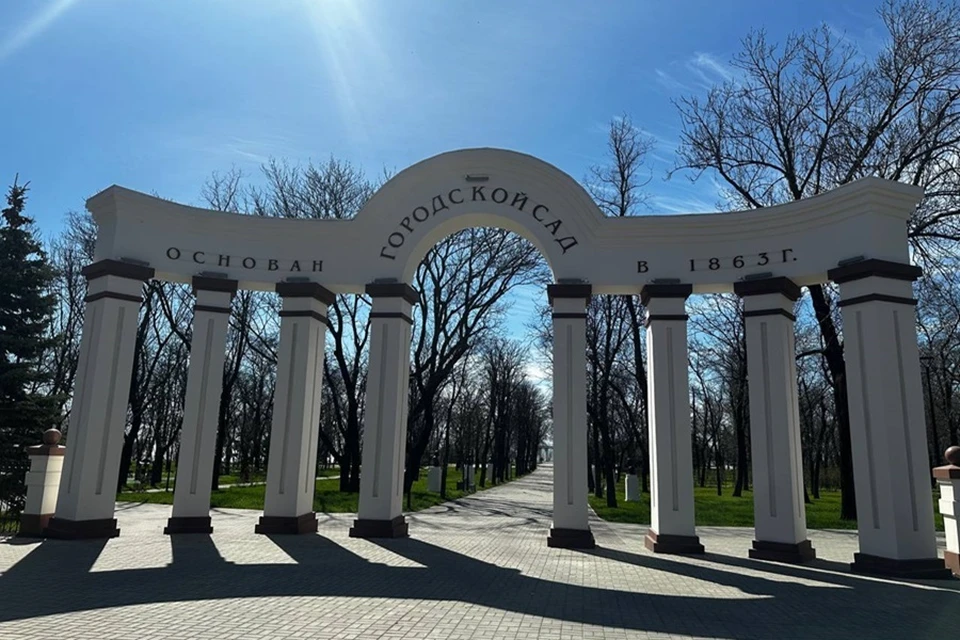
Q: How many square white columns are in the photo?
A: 8